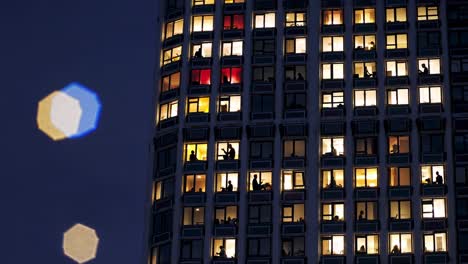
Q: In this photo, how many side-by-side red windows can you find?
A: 2